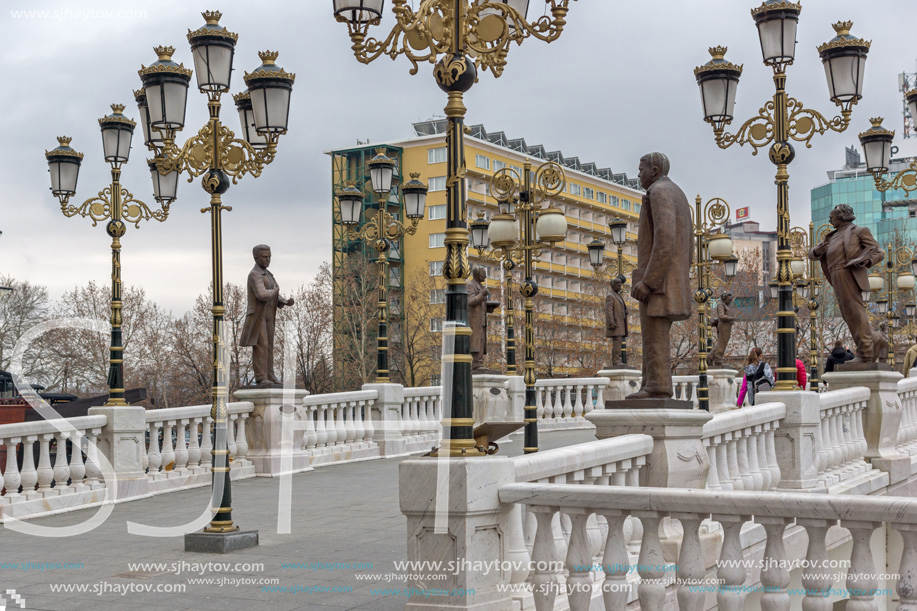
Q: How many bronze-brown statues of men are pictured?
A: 6